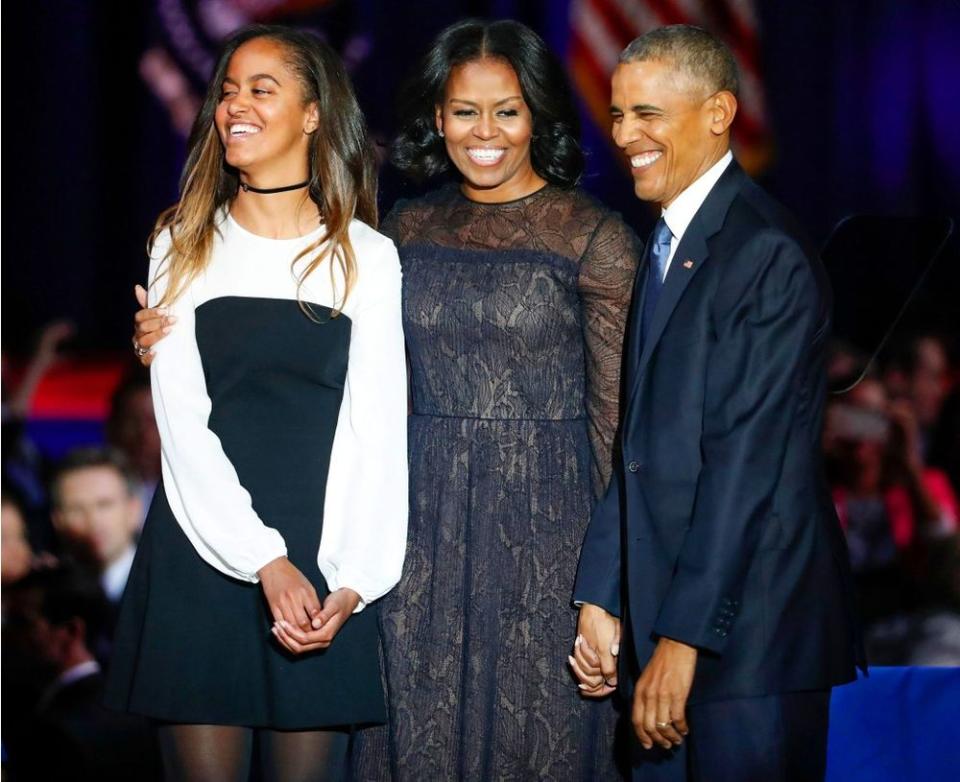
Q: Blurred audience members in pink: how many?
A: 1